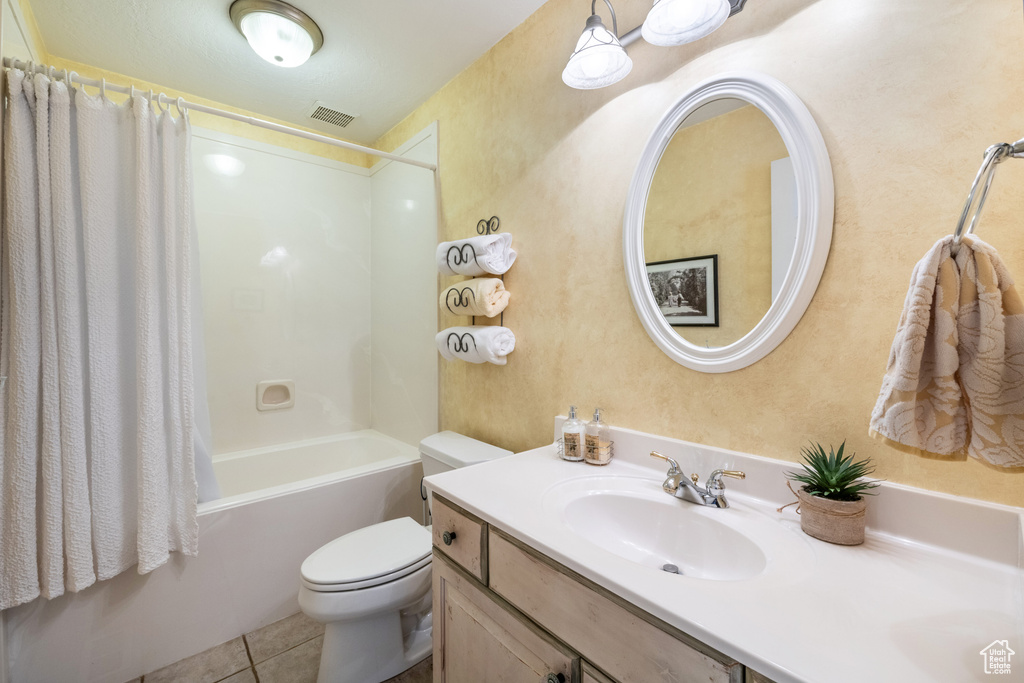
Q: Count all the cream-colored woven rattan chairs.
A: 0